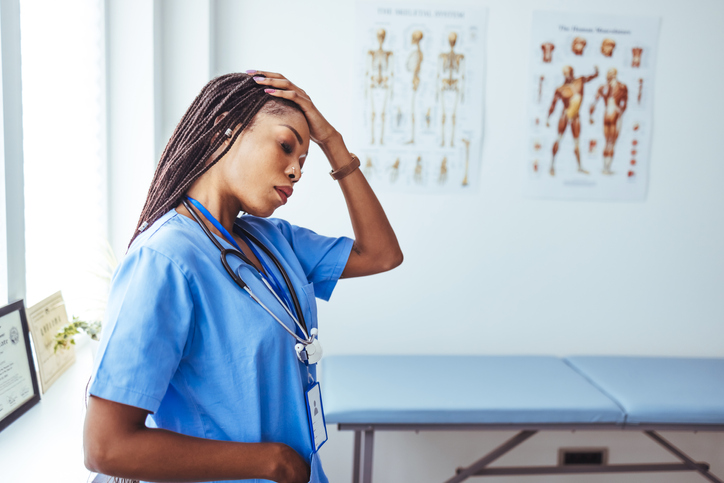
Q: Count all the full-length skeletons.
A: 3